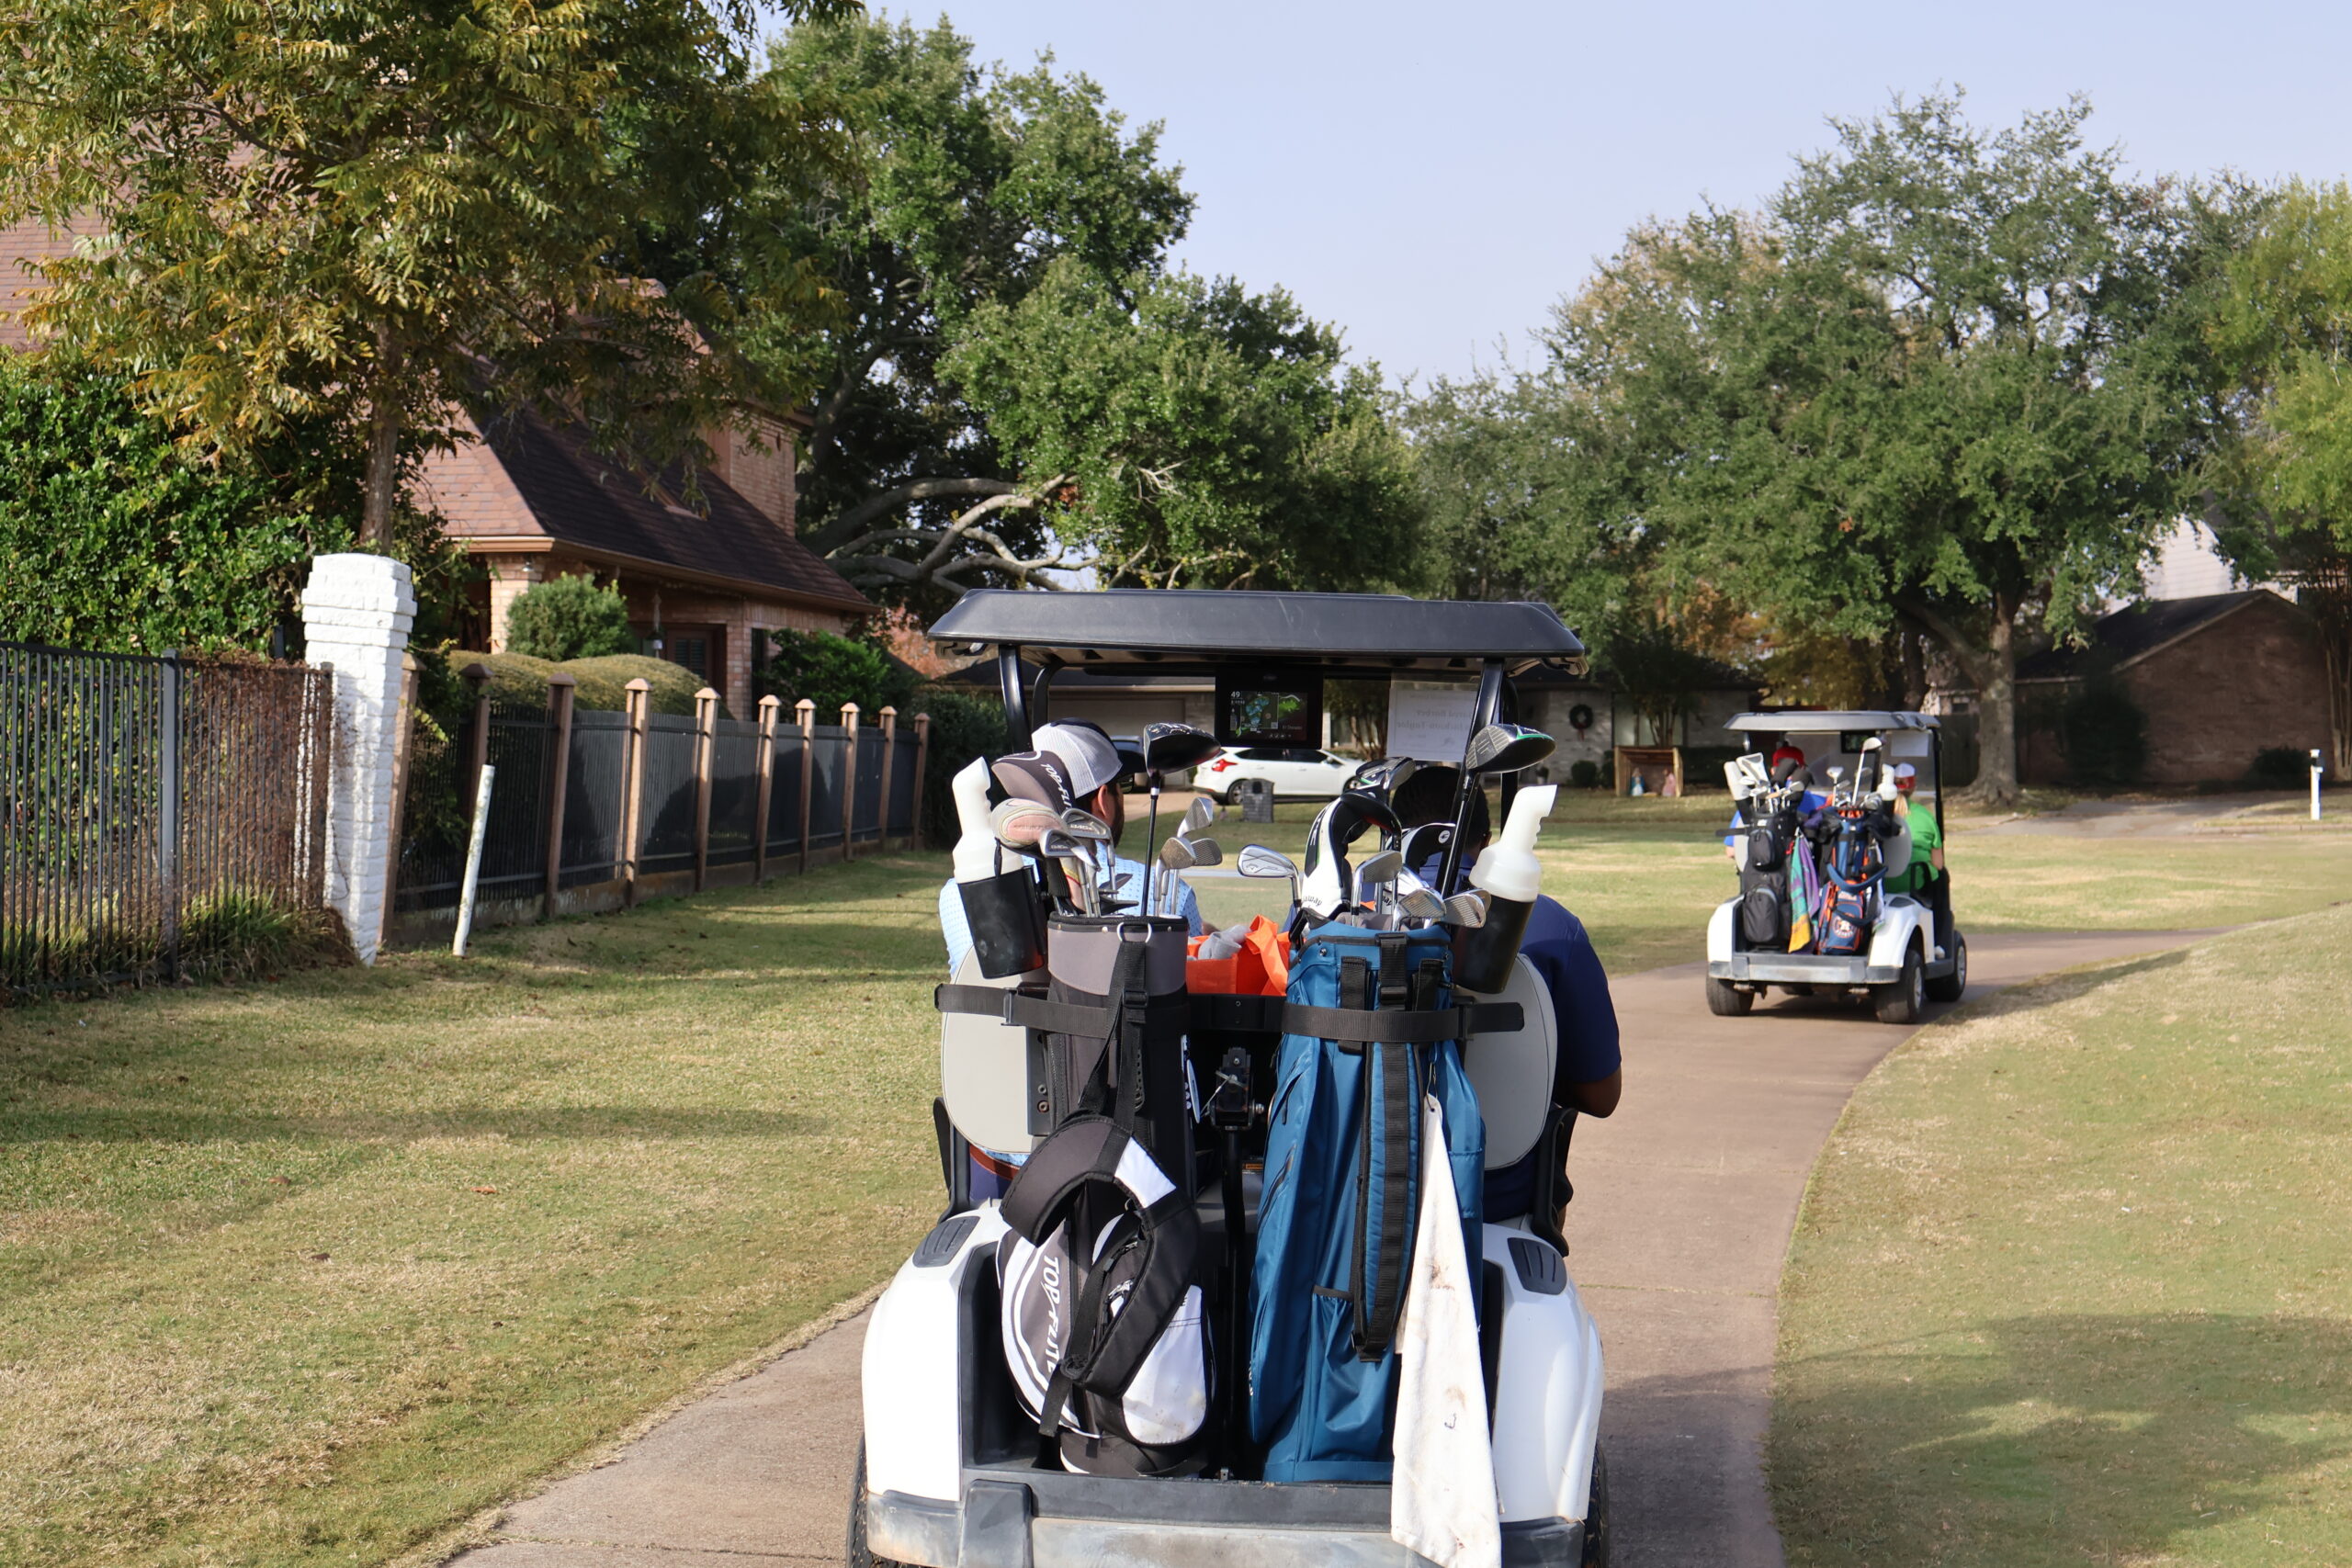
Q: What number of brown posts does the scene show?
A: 10